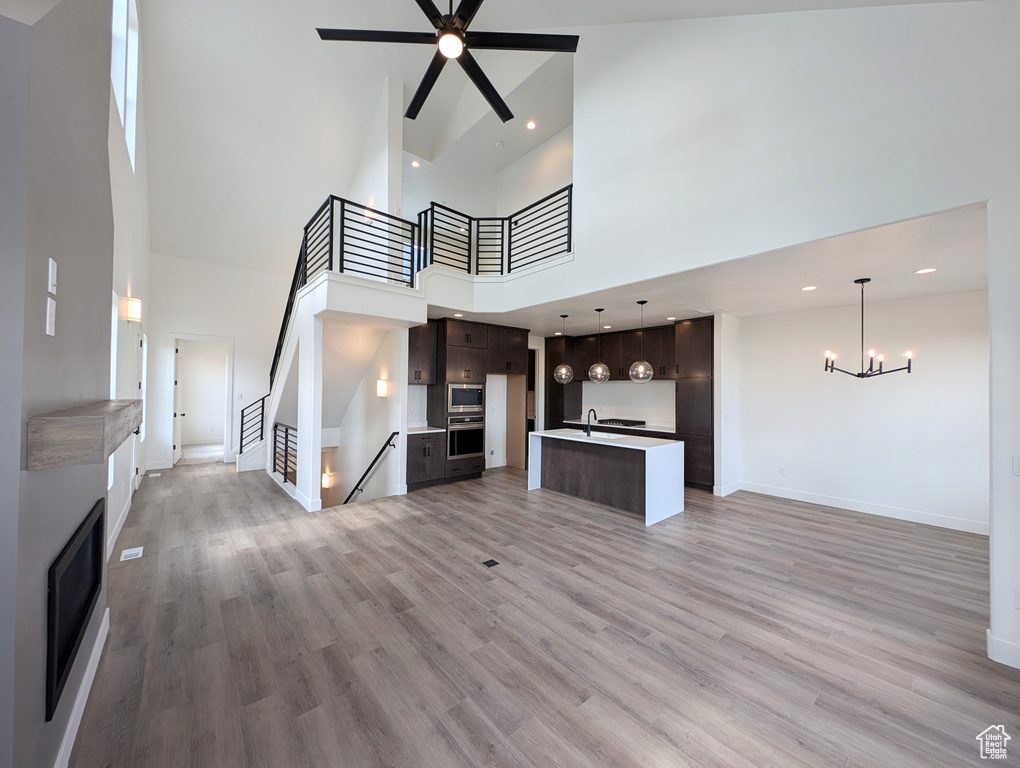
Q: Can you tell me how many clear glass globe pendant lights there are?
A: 3